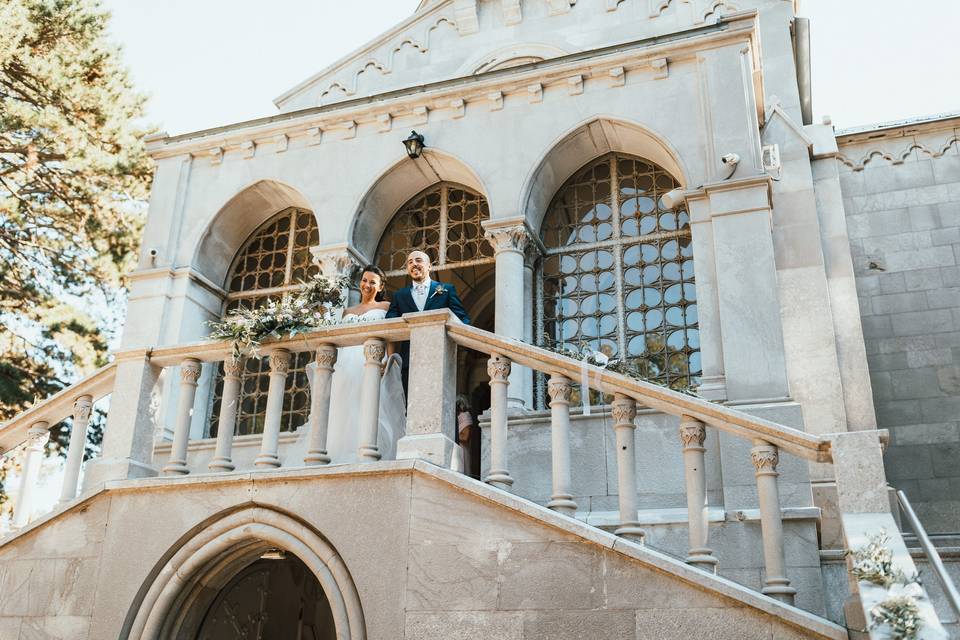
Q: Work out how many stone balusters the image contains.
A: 12